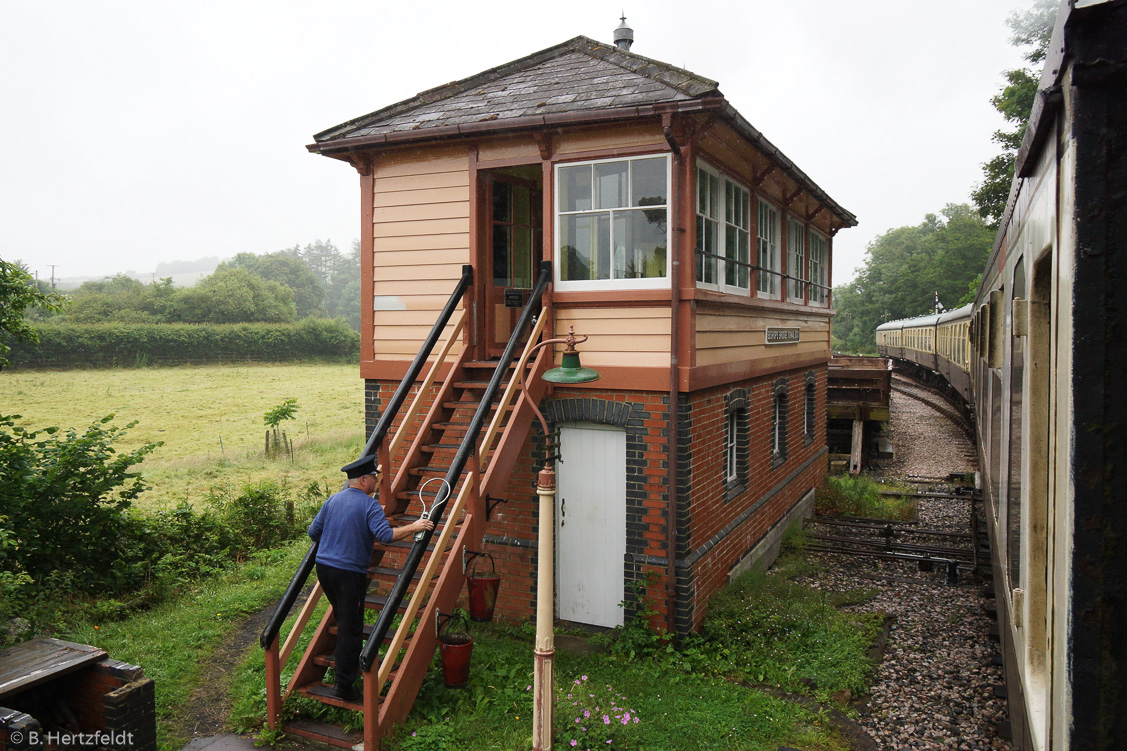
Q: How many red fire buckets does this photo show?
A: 2